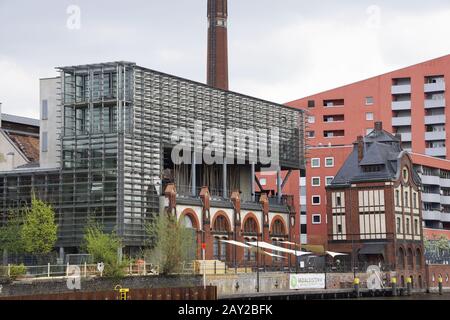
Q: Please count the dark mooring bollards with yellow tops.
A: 4